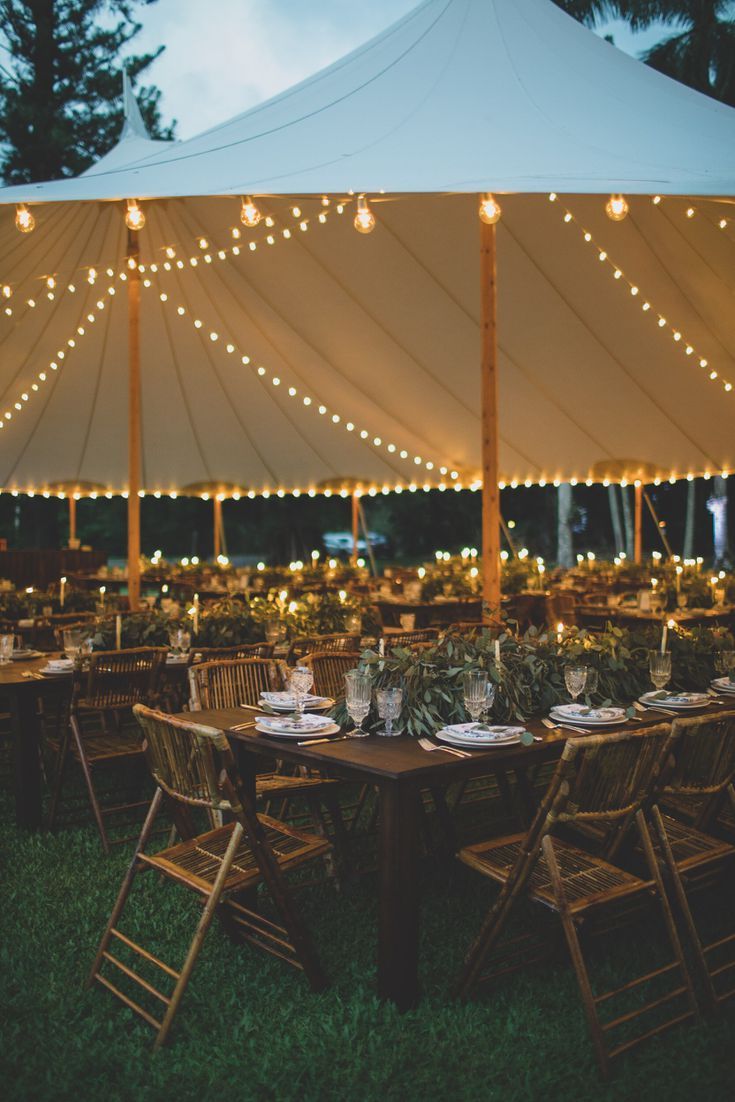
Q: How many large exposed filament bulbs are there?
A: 6